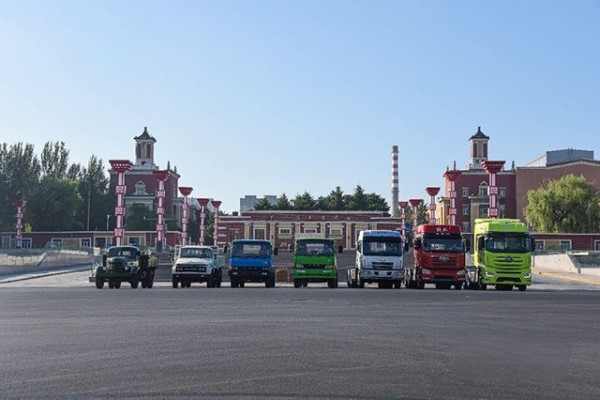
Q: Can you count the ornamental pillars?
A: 11